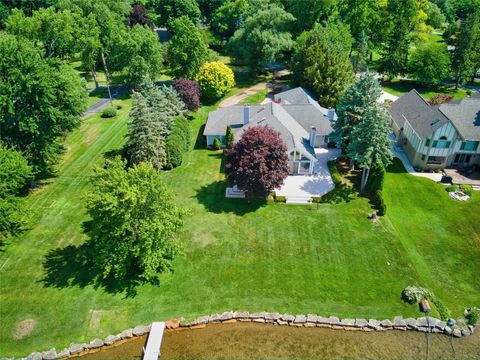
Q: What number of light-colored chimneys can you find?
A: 3